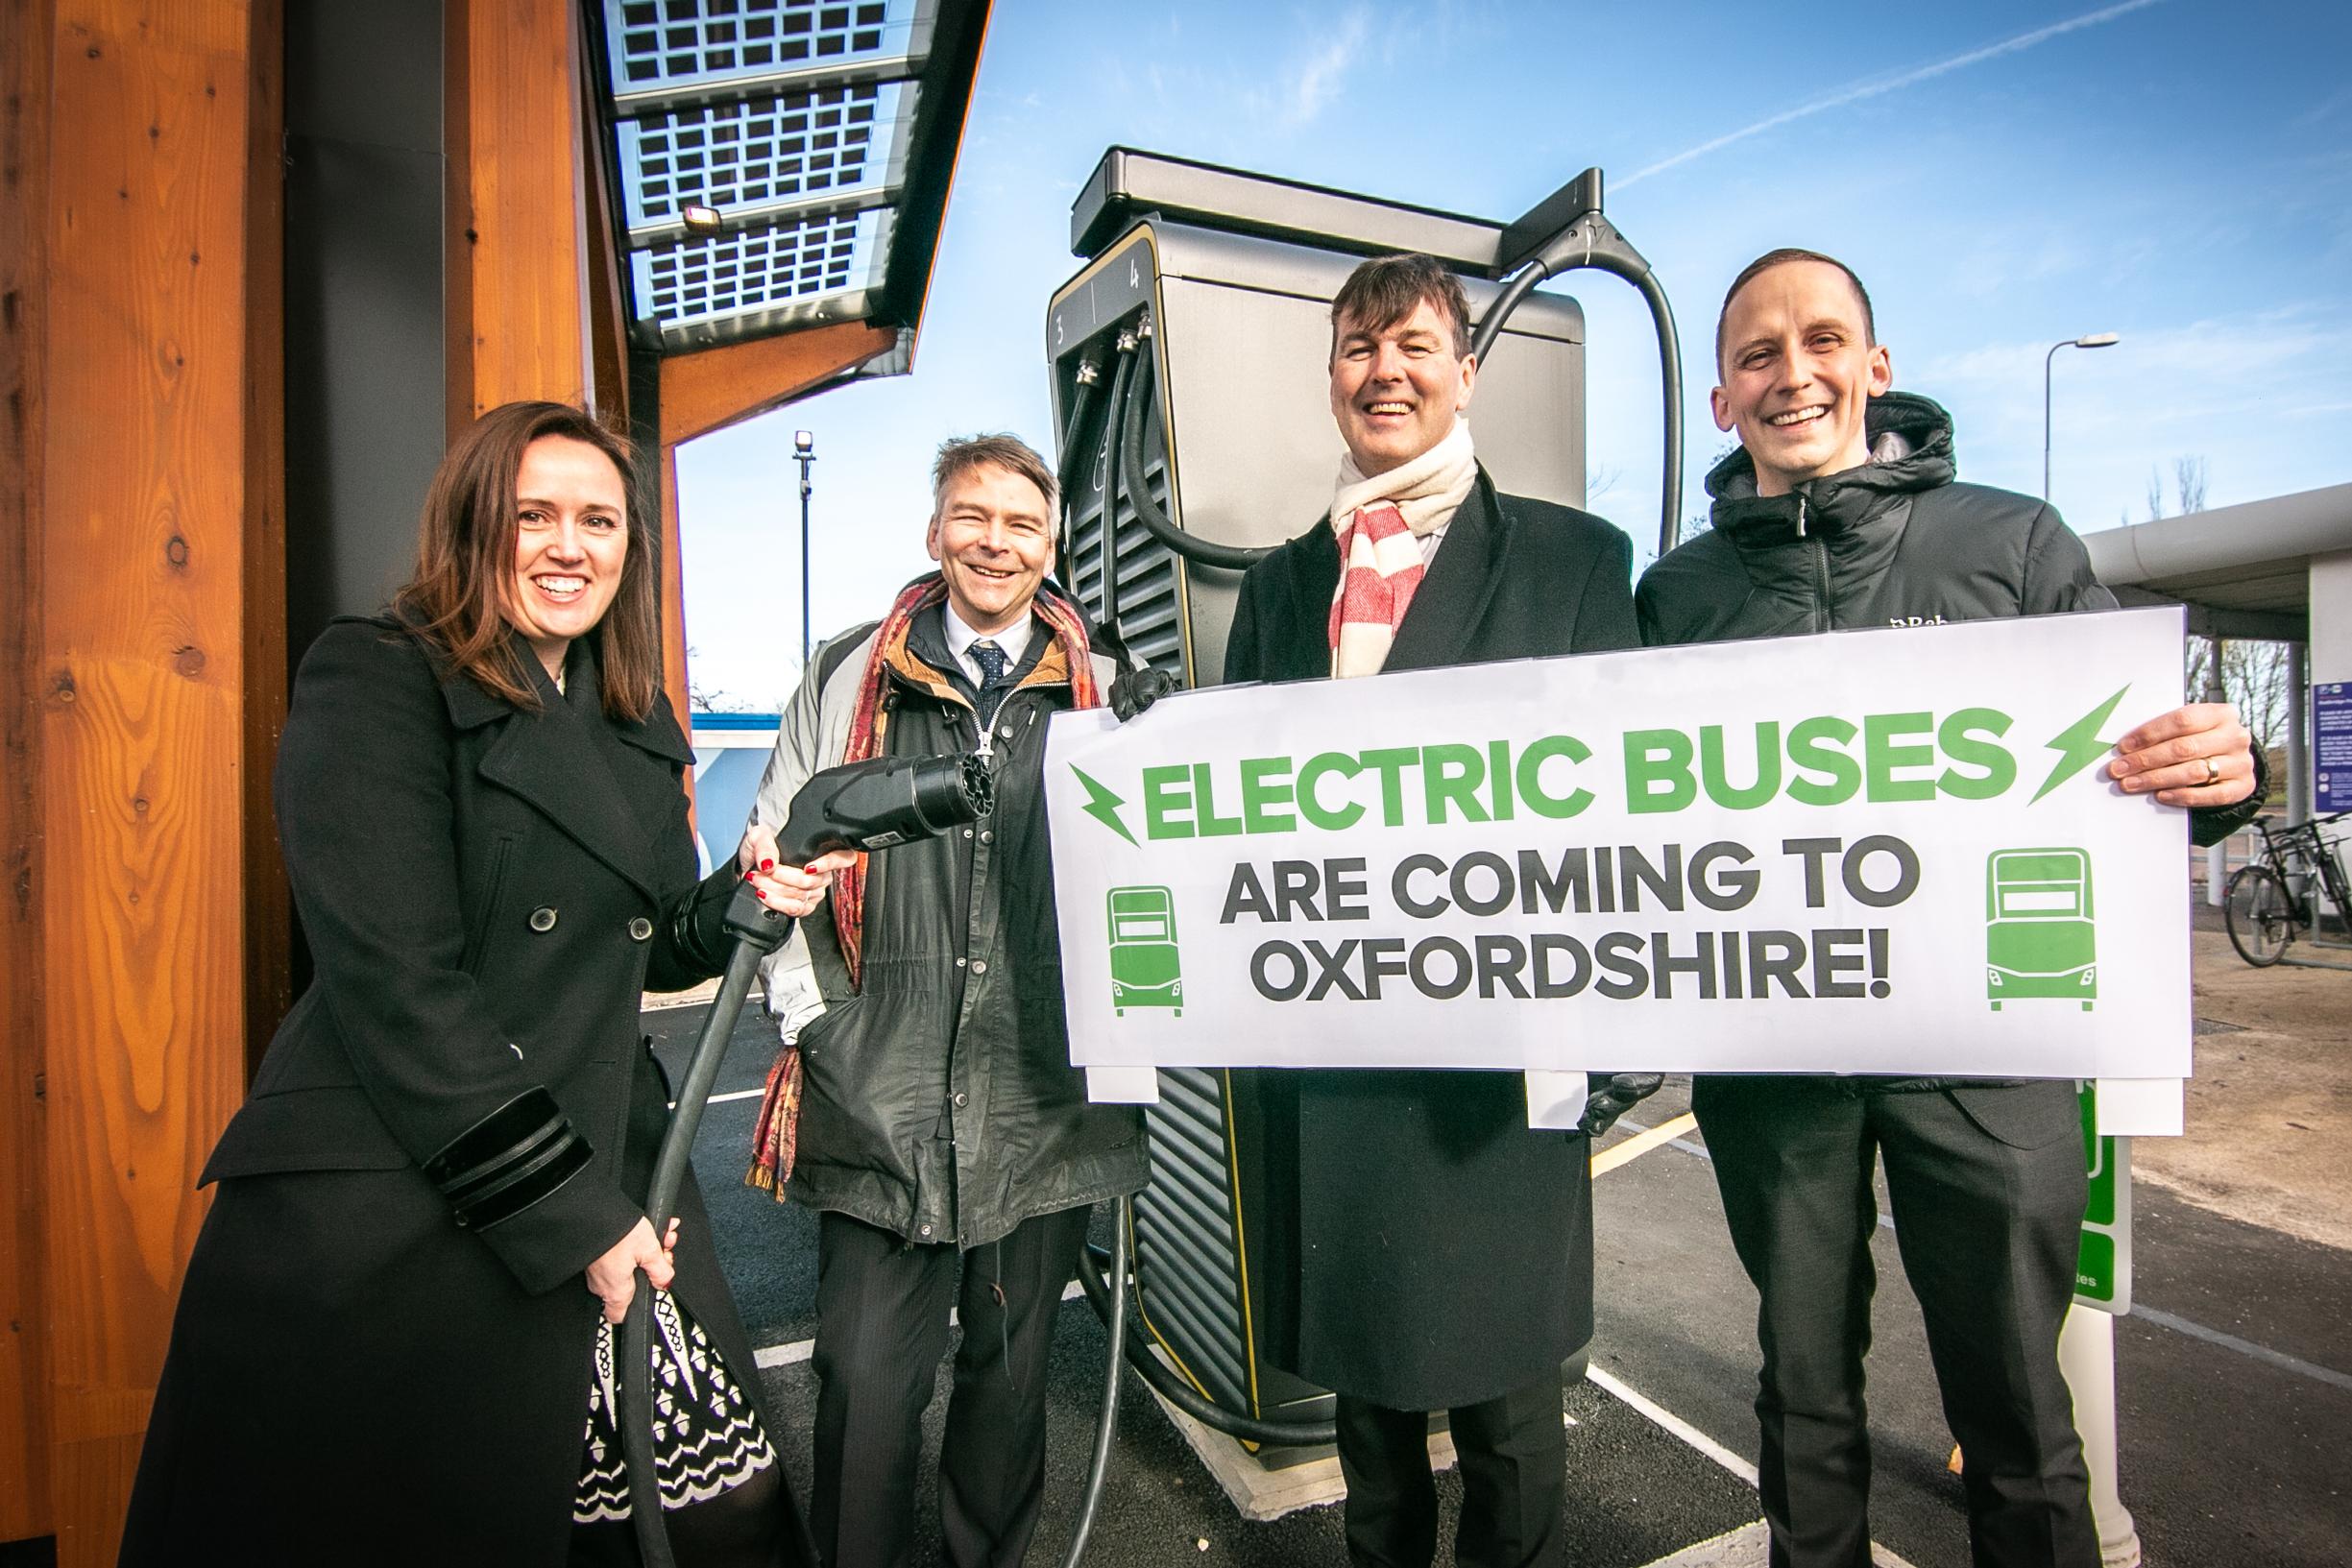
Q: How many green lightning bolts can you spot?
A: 2